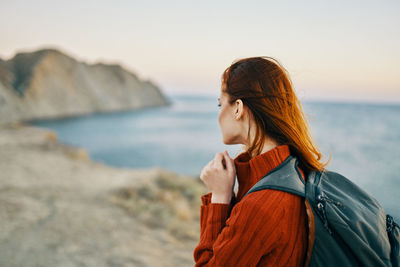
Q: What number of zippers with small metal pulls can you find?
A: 2